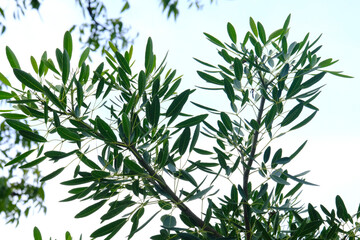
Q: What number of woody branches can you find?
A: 2